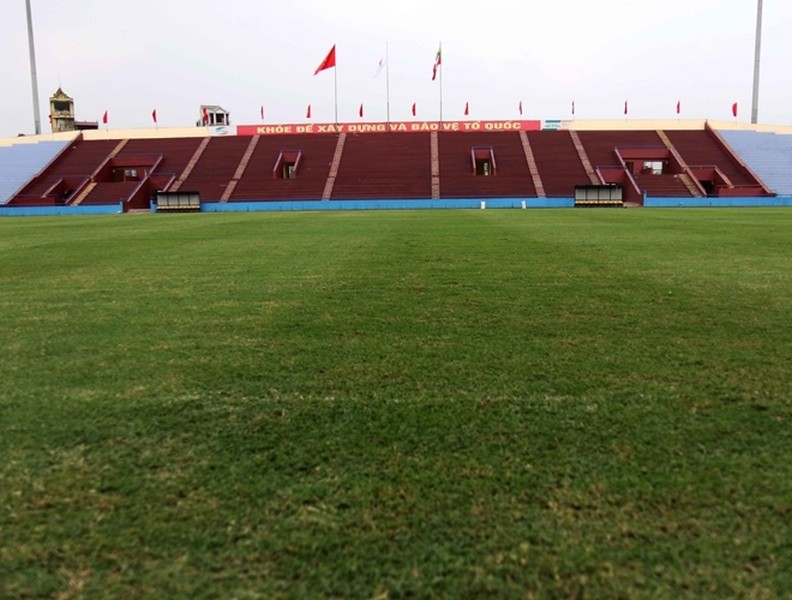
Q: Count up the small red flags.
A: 13